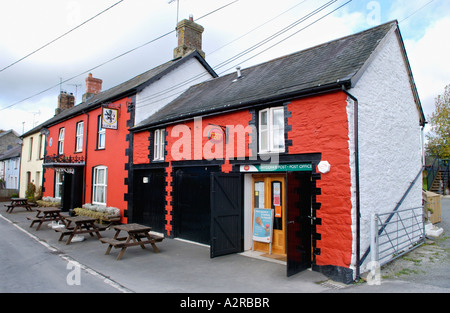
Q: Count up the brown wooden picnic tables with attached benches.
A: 4